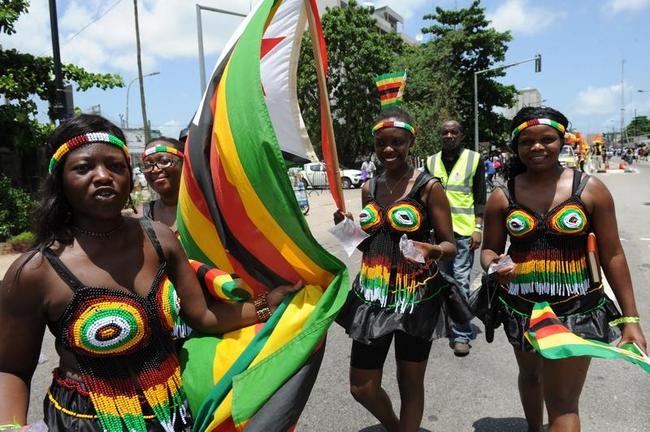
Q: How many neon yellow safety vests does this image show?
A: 1